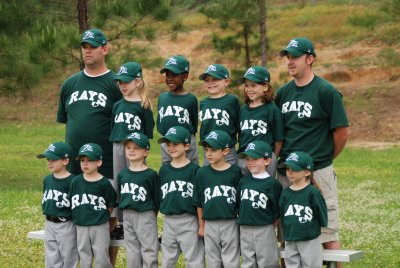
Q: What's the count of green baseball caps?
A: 13